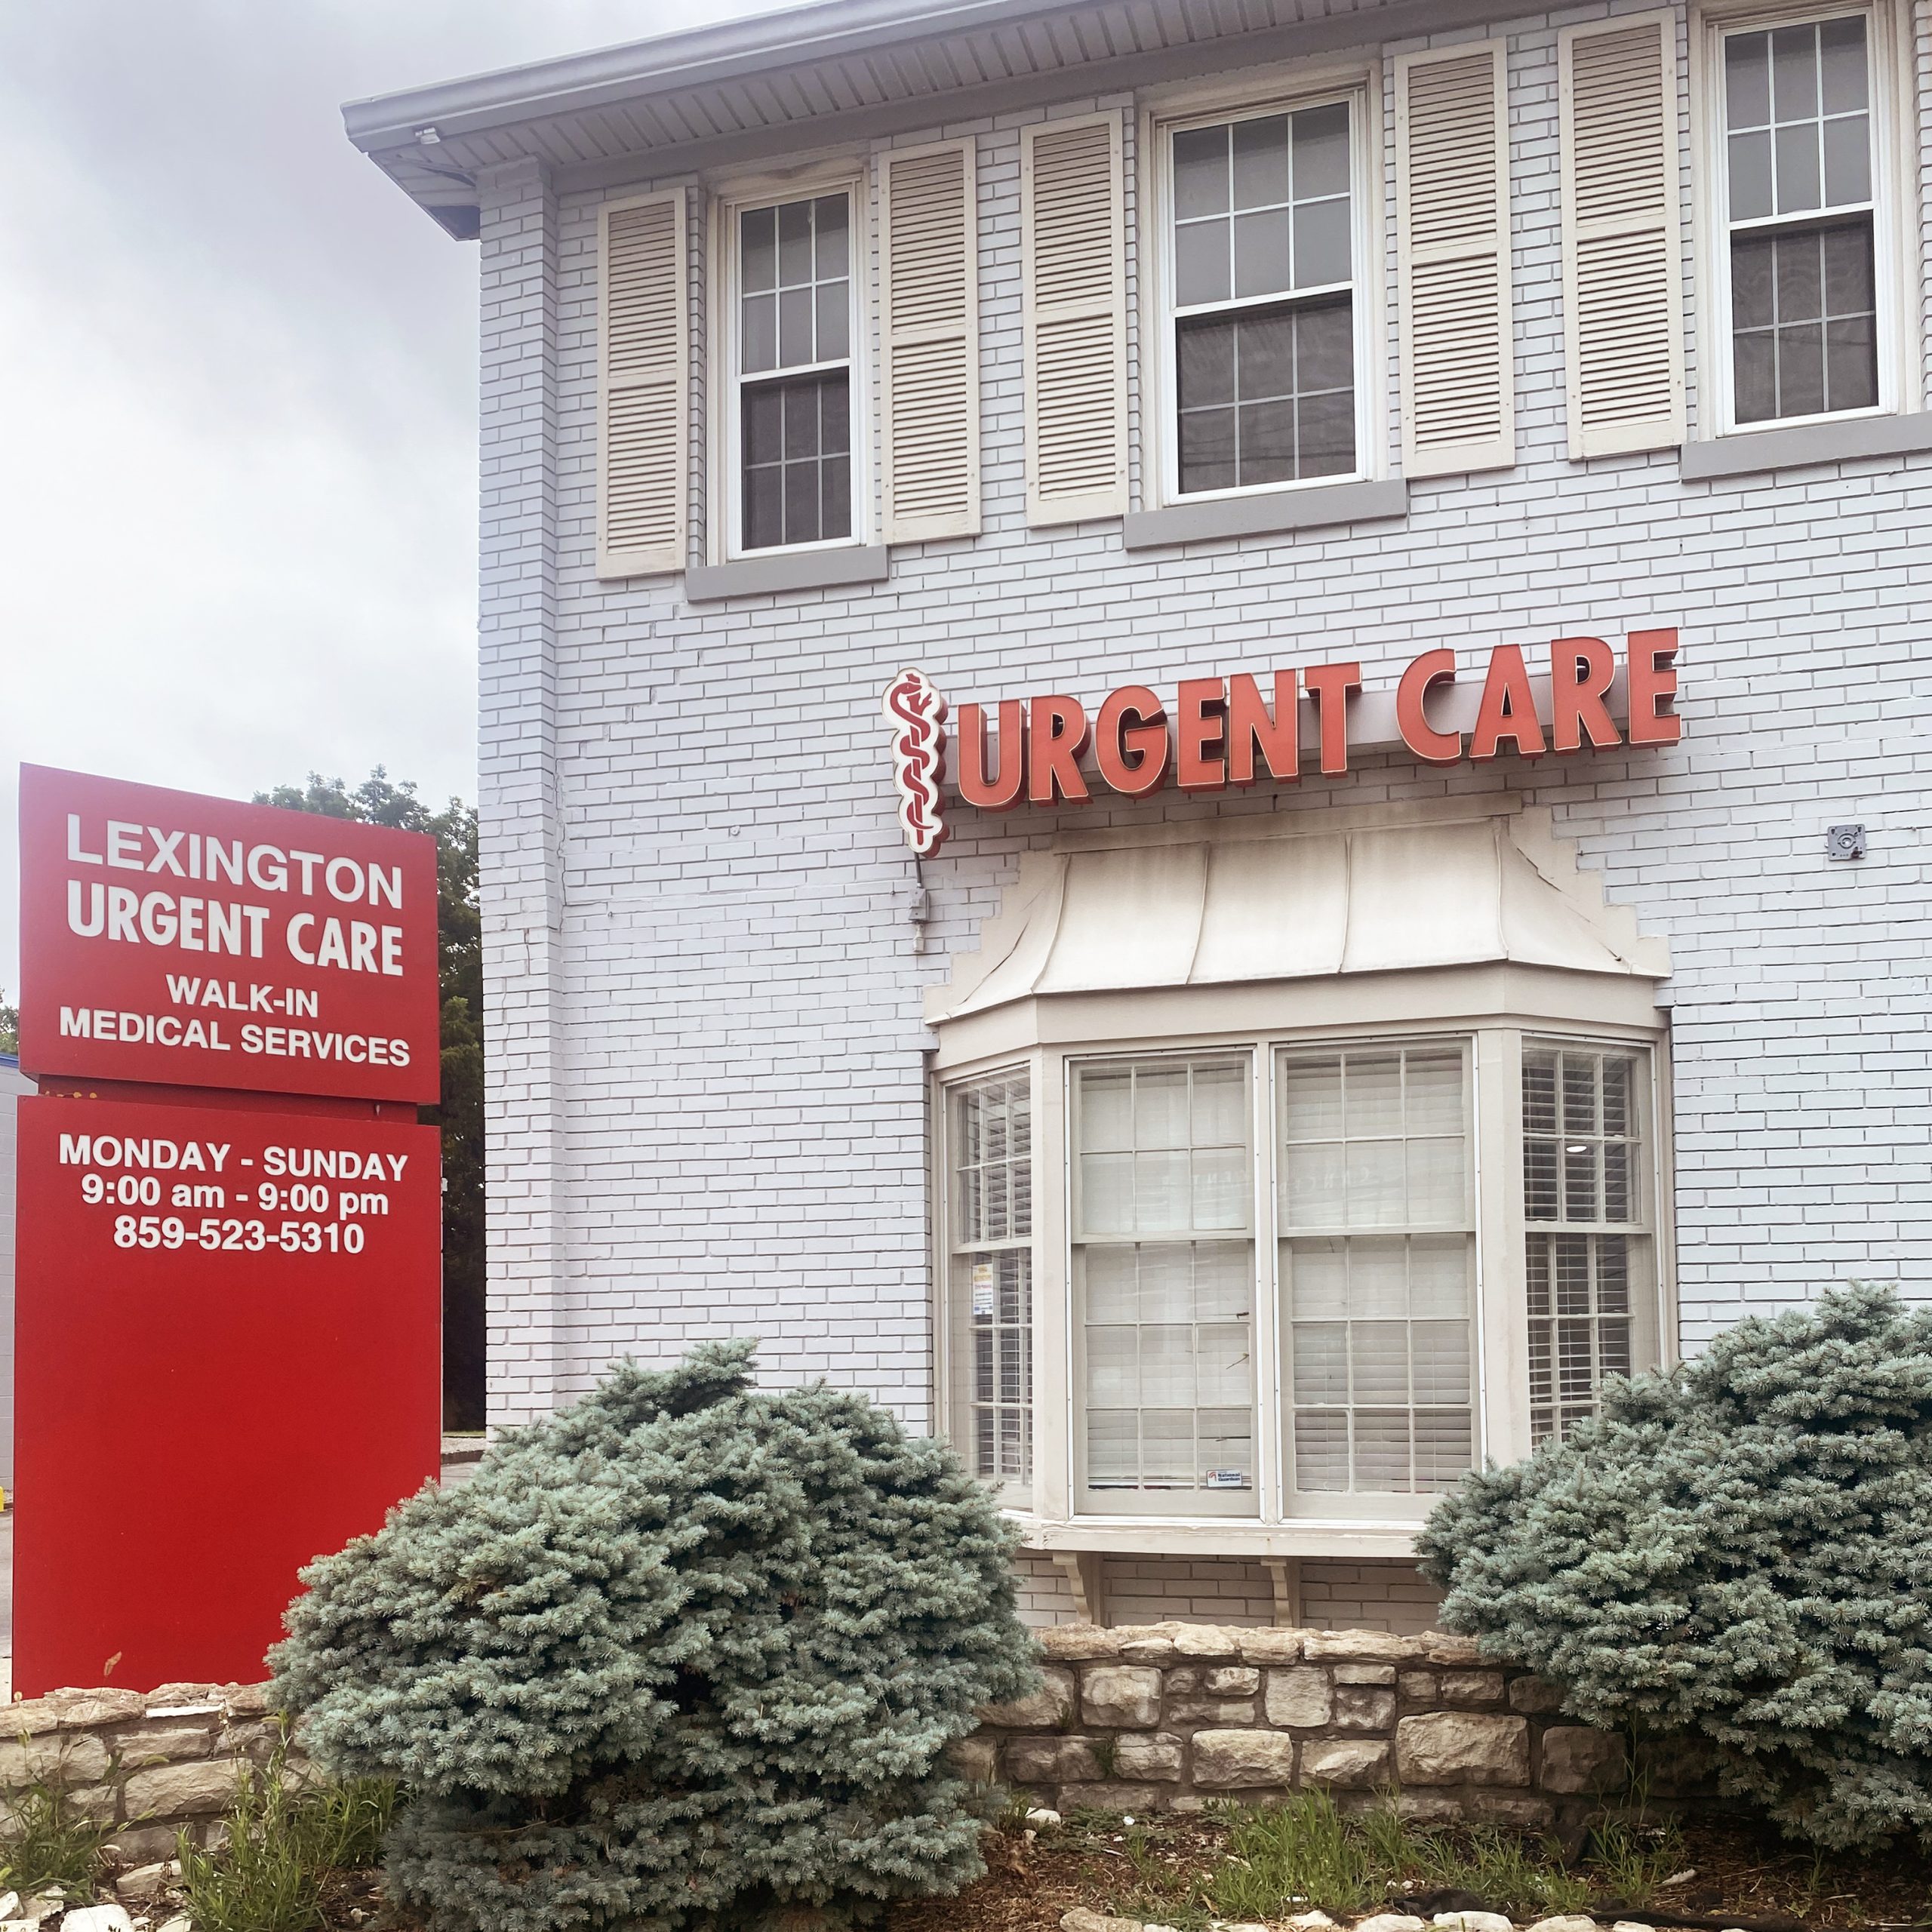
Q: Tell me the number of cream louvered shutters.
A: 5